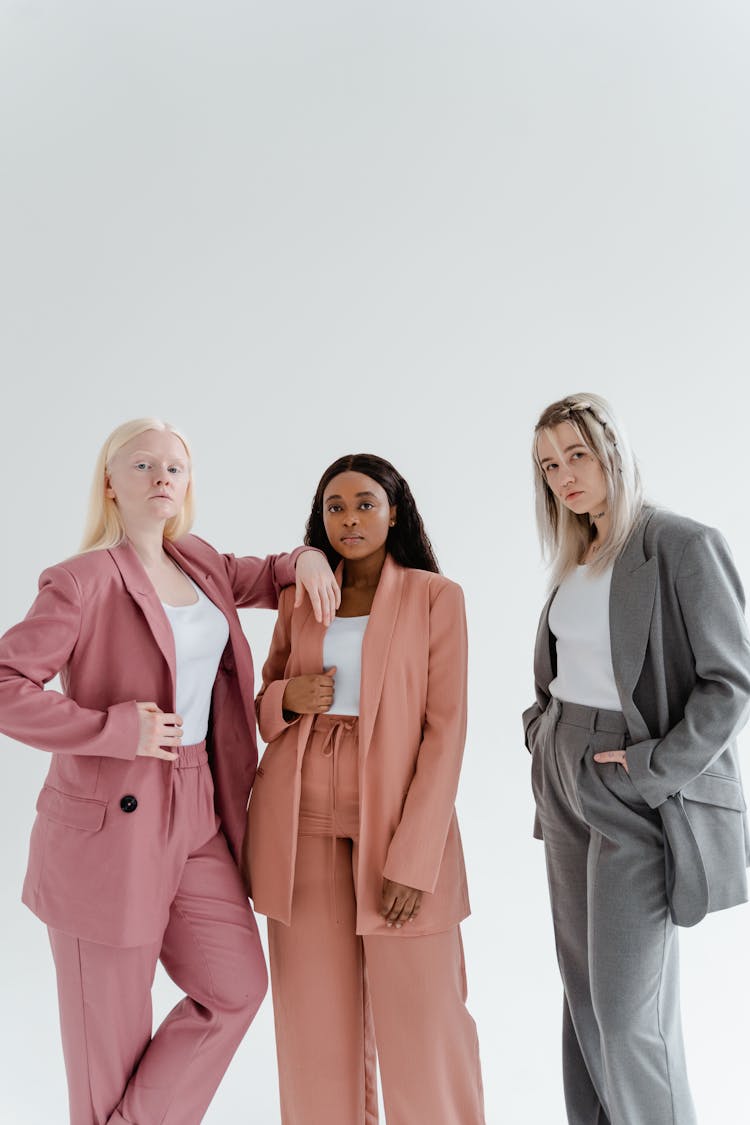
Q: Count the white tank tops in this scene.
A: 3